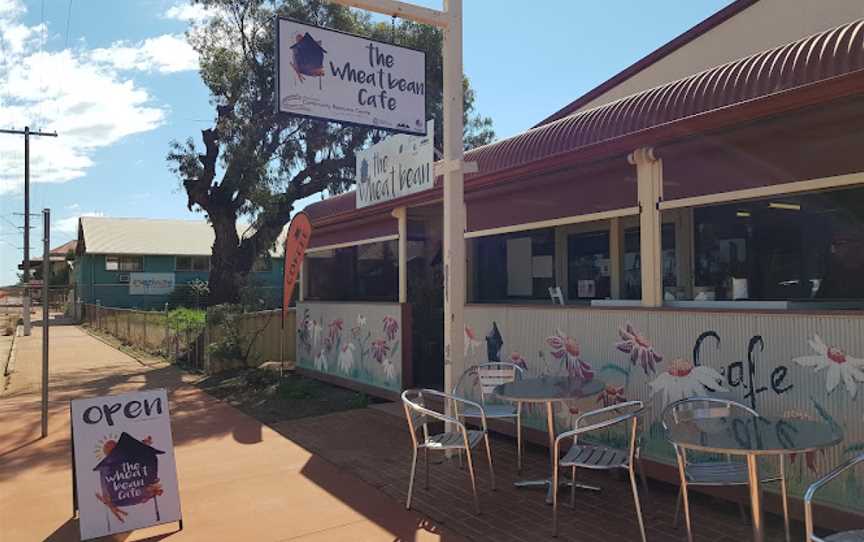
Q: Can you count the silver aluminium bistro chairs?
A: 5